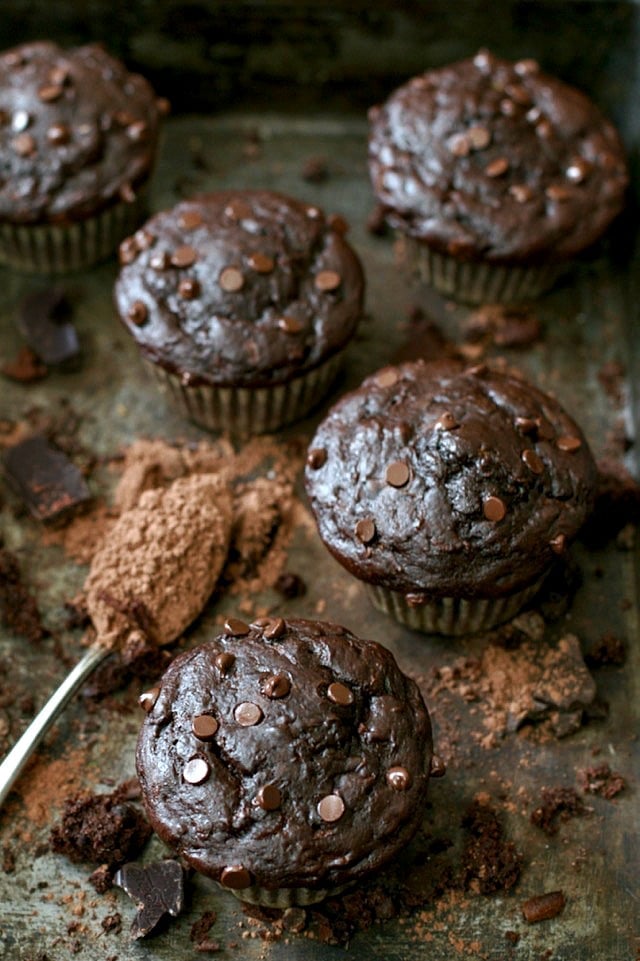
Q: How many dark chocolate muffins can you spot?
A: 5